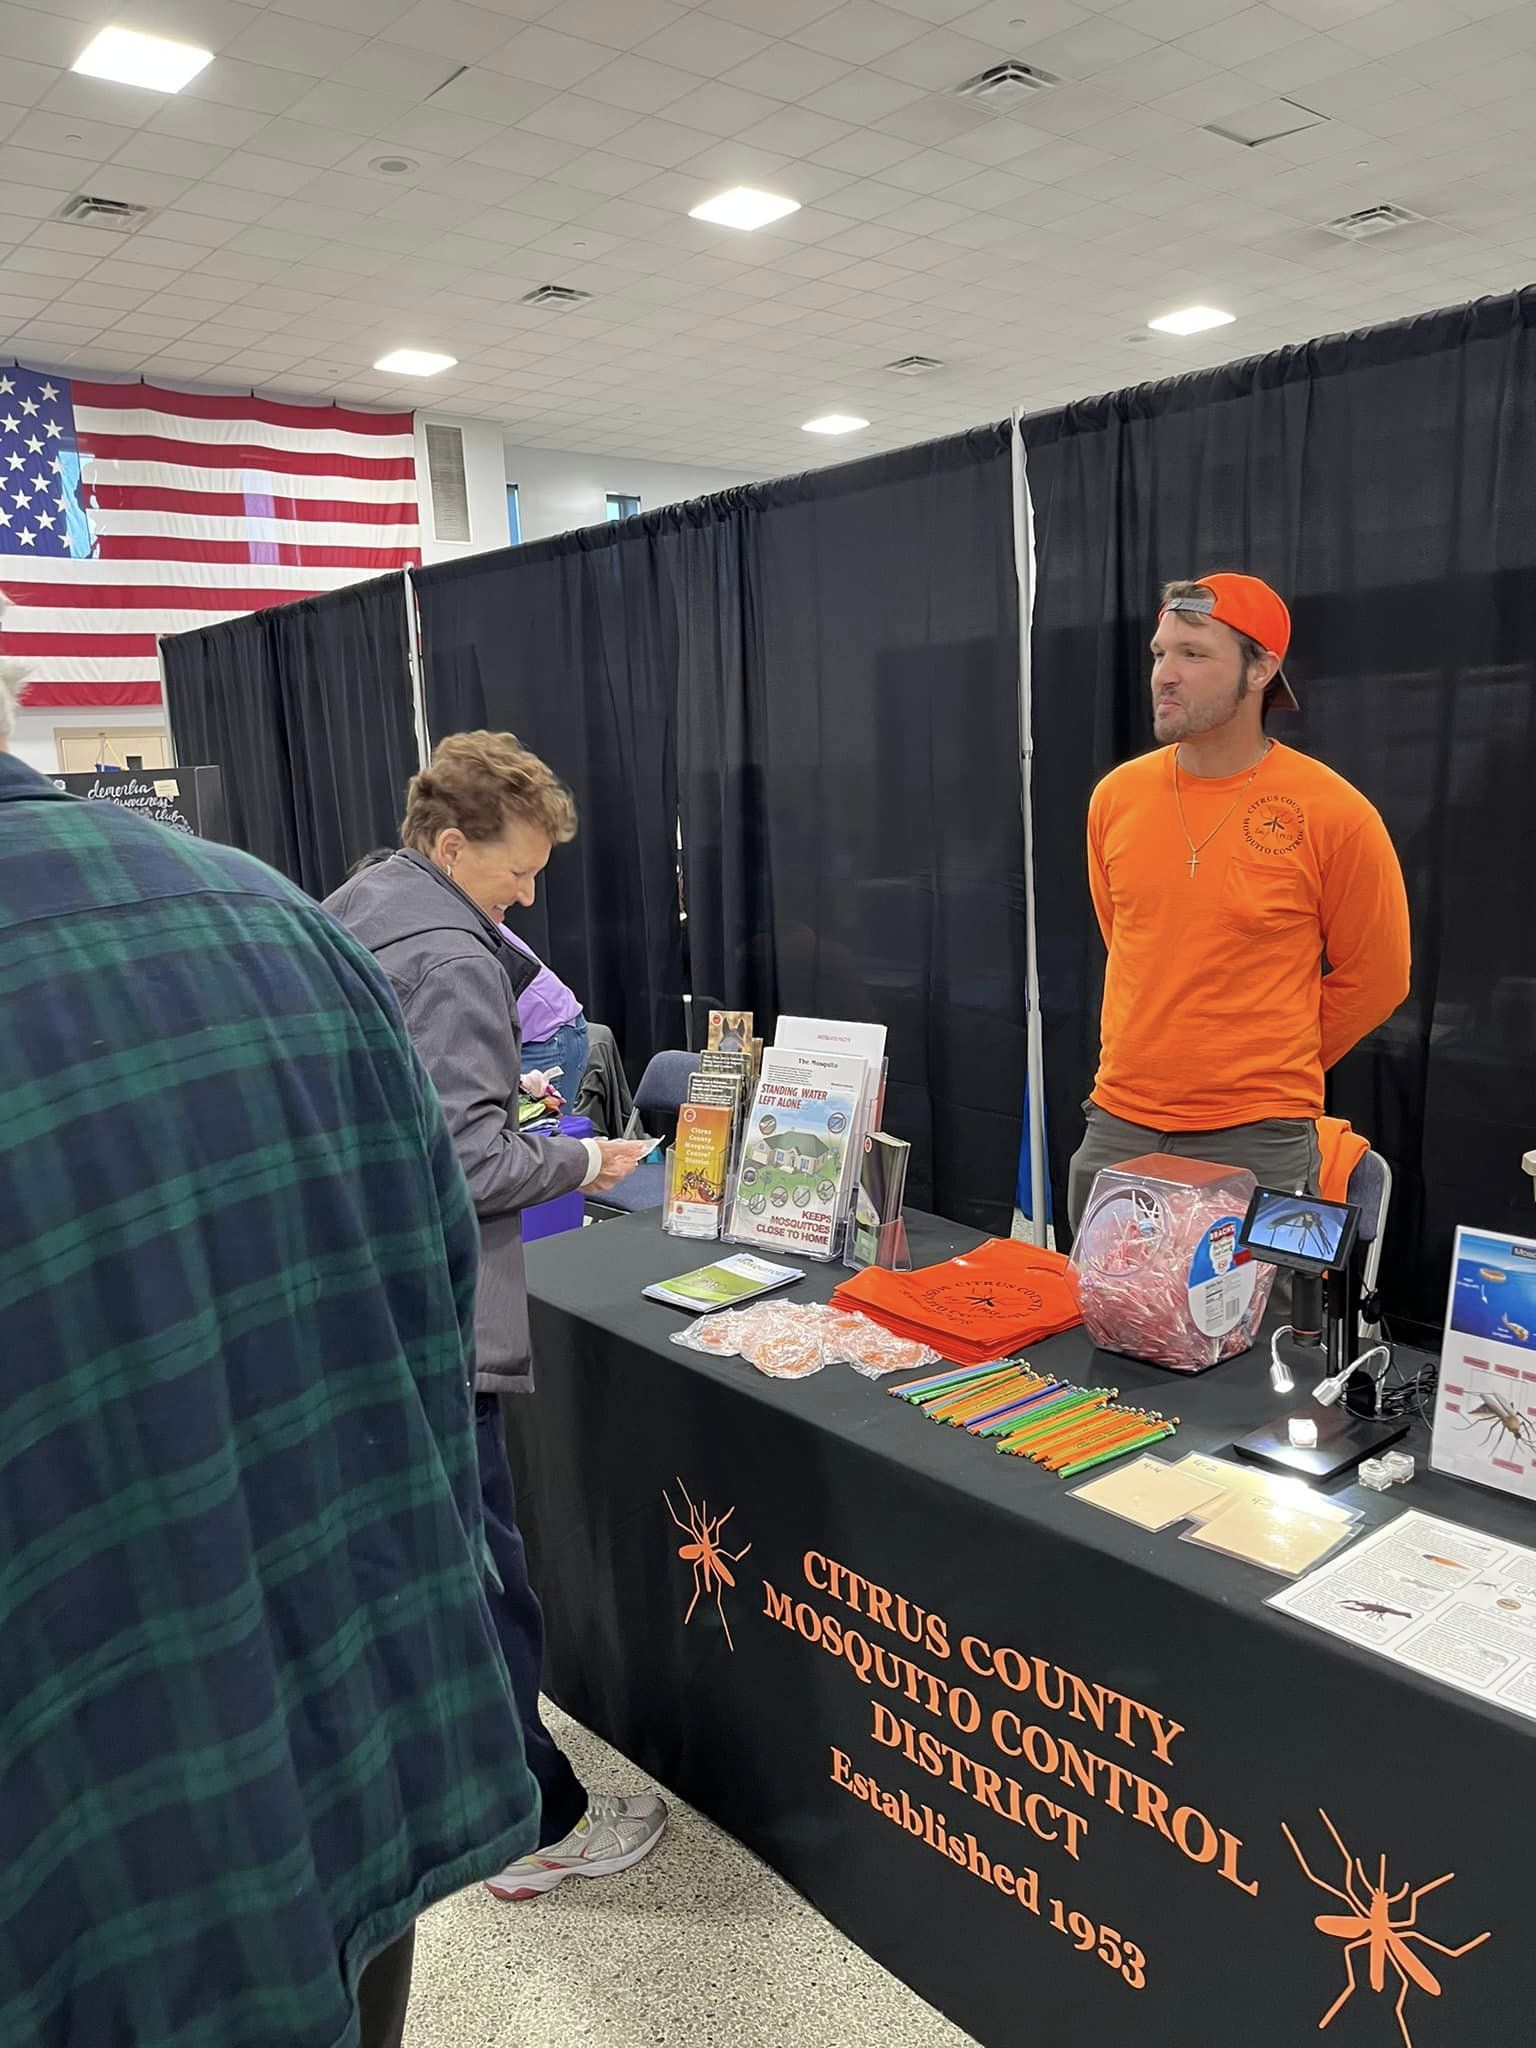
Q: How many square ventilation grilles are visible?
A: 5